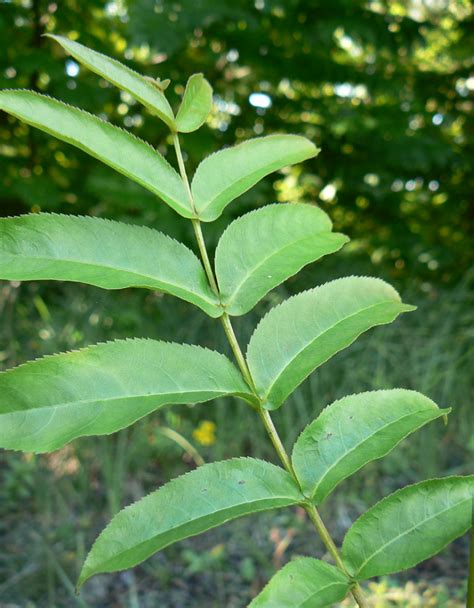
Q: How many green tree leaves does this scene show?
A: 12